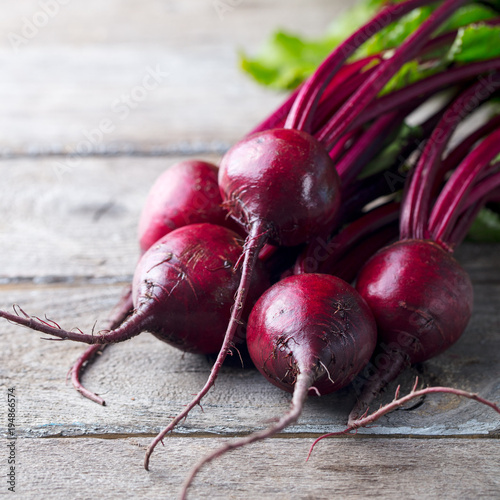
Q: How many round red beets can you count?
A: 5